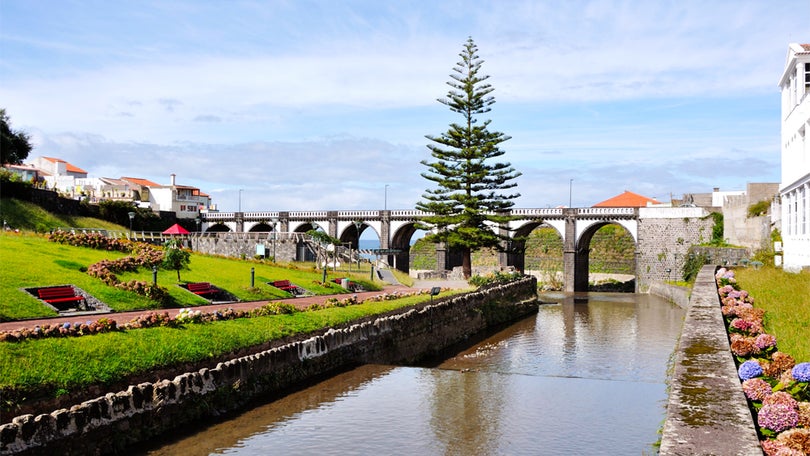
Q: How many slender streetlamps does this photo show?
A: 3